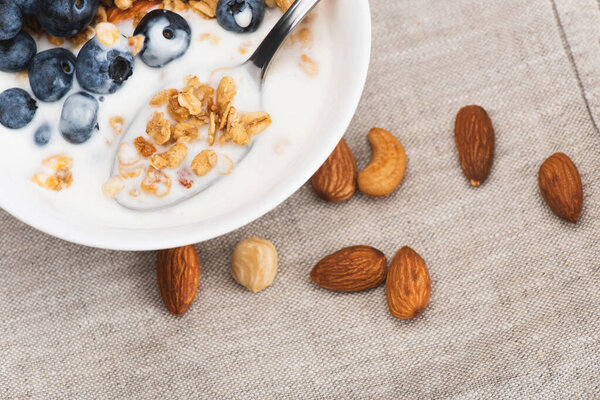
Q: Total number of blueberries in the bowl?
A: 11